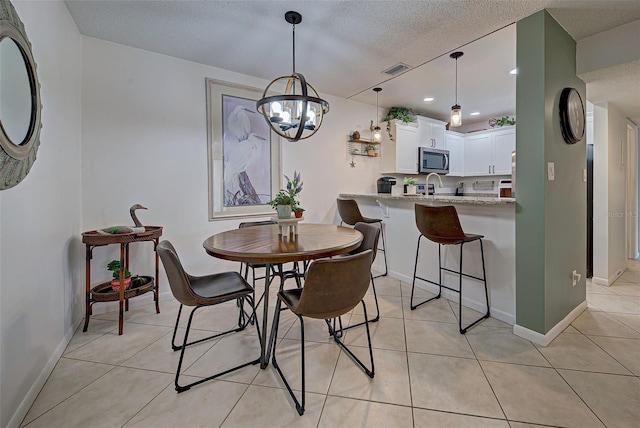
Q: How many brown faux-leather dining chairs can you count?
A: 4